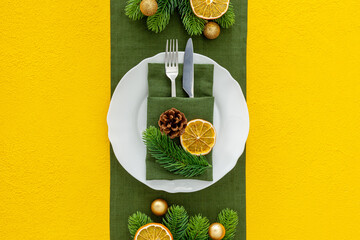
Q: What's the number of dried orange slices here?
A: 3